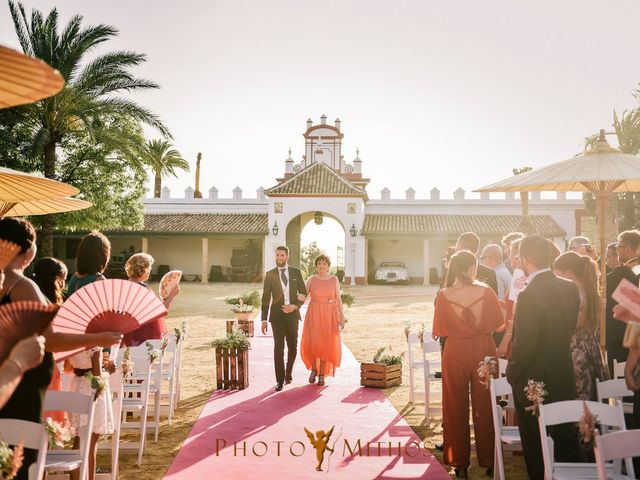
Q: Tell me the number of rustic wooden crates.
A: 3